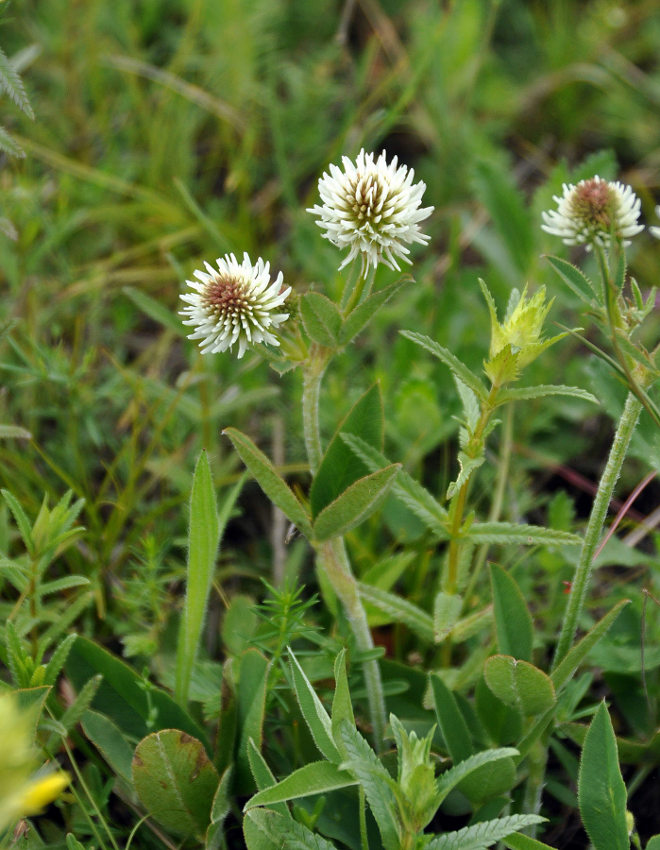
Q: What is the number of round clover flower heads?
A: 3